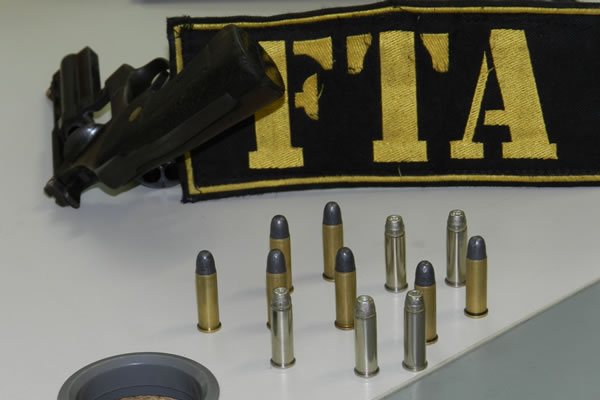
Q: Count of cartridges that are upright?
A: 12